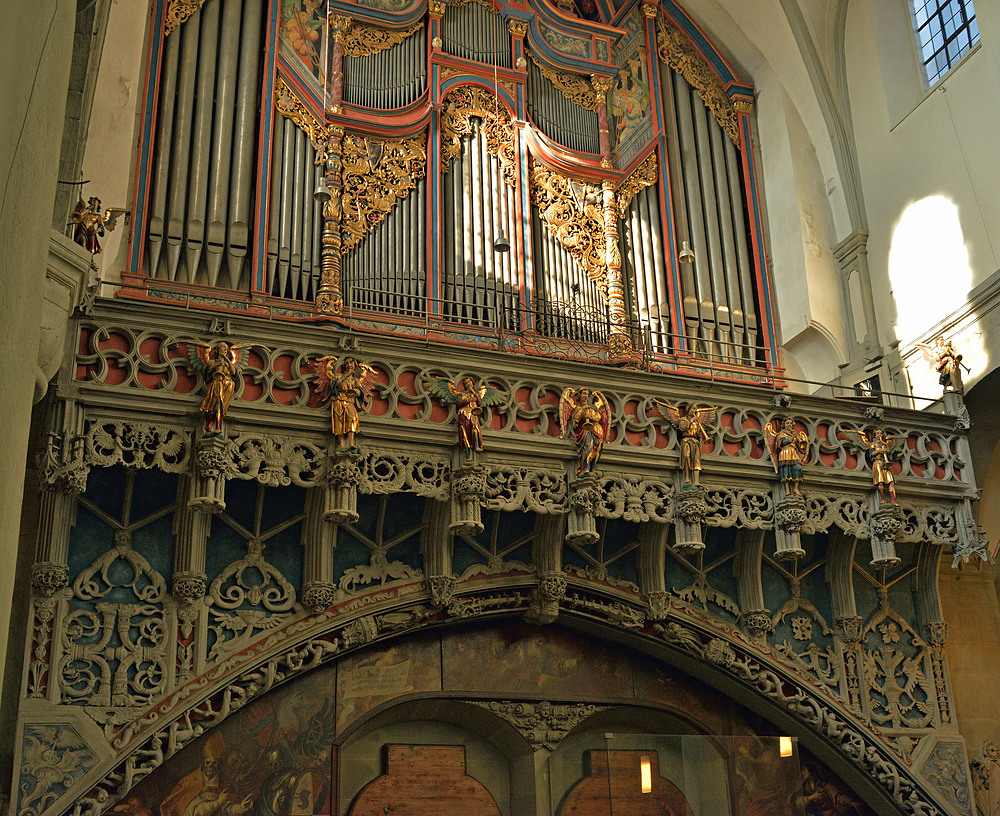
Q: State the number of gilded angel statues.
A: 9